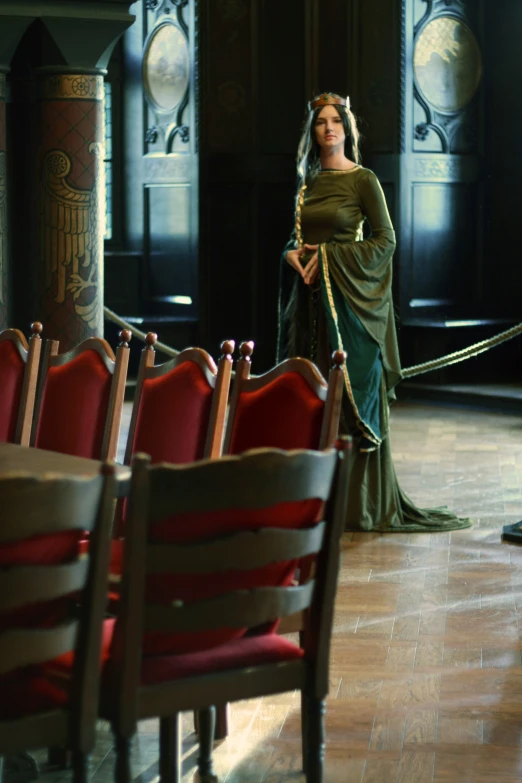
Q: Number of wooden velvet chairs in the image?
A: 6